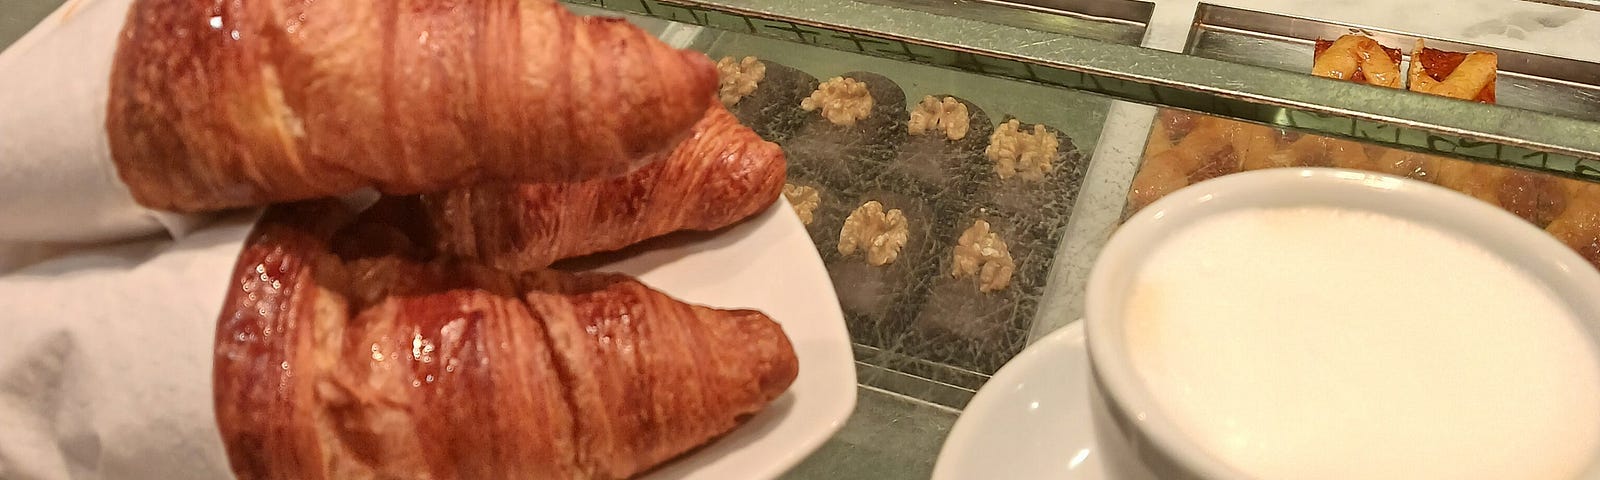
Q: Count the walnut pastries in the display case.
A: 7